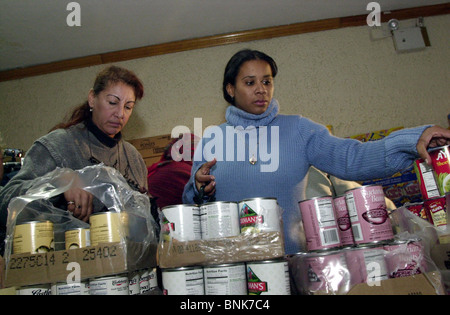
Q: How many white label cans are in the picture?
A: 12